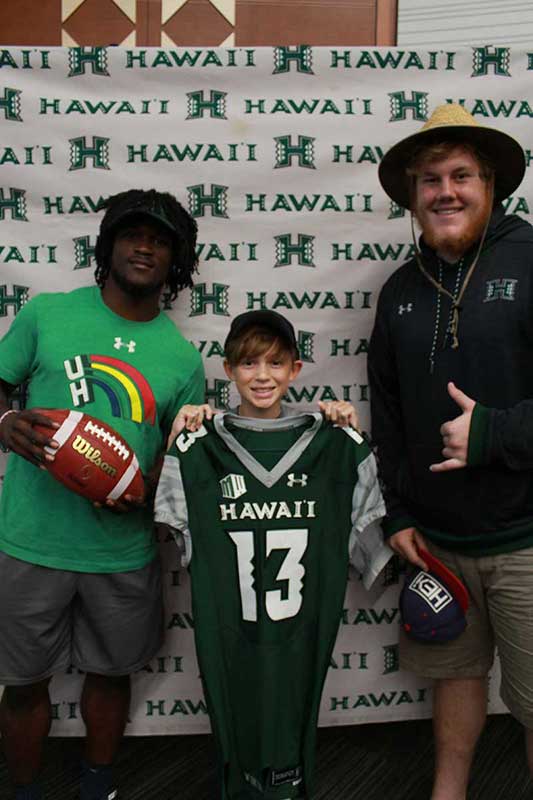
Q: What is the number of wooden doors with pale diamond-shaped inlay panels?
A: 2